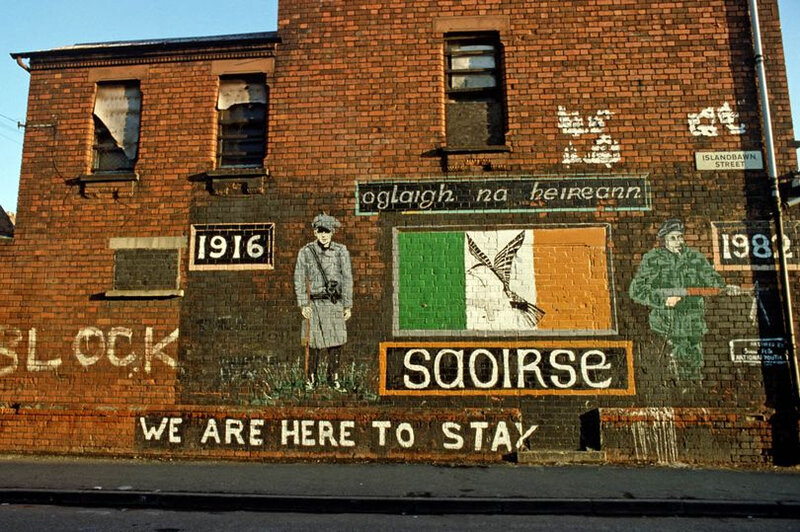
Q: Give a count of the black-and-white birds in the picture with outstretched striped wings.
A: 1